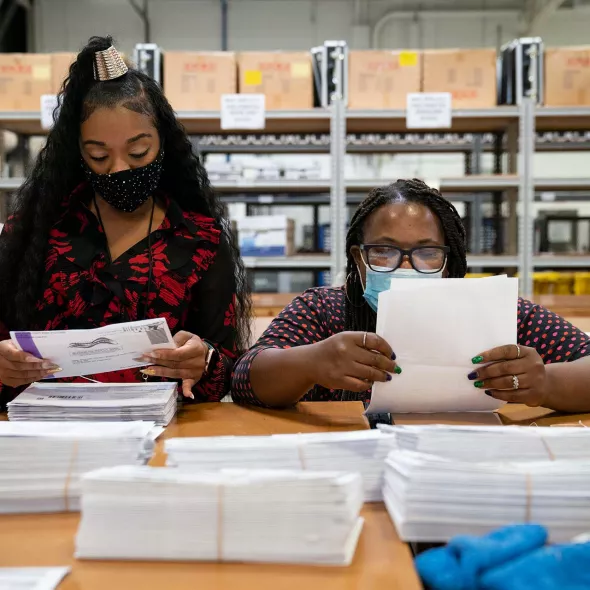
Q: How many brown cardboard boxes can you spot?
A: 7